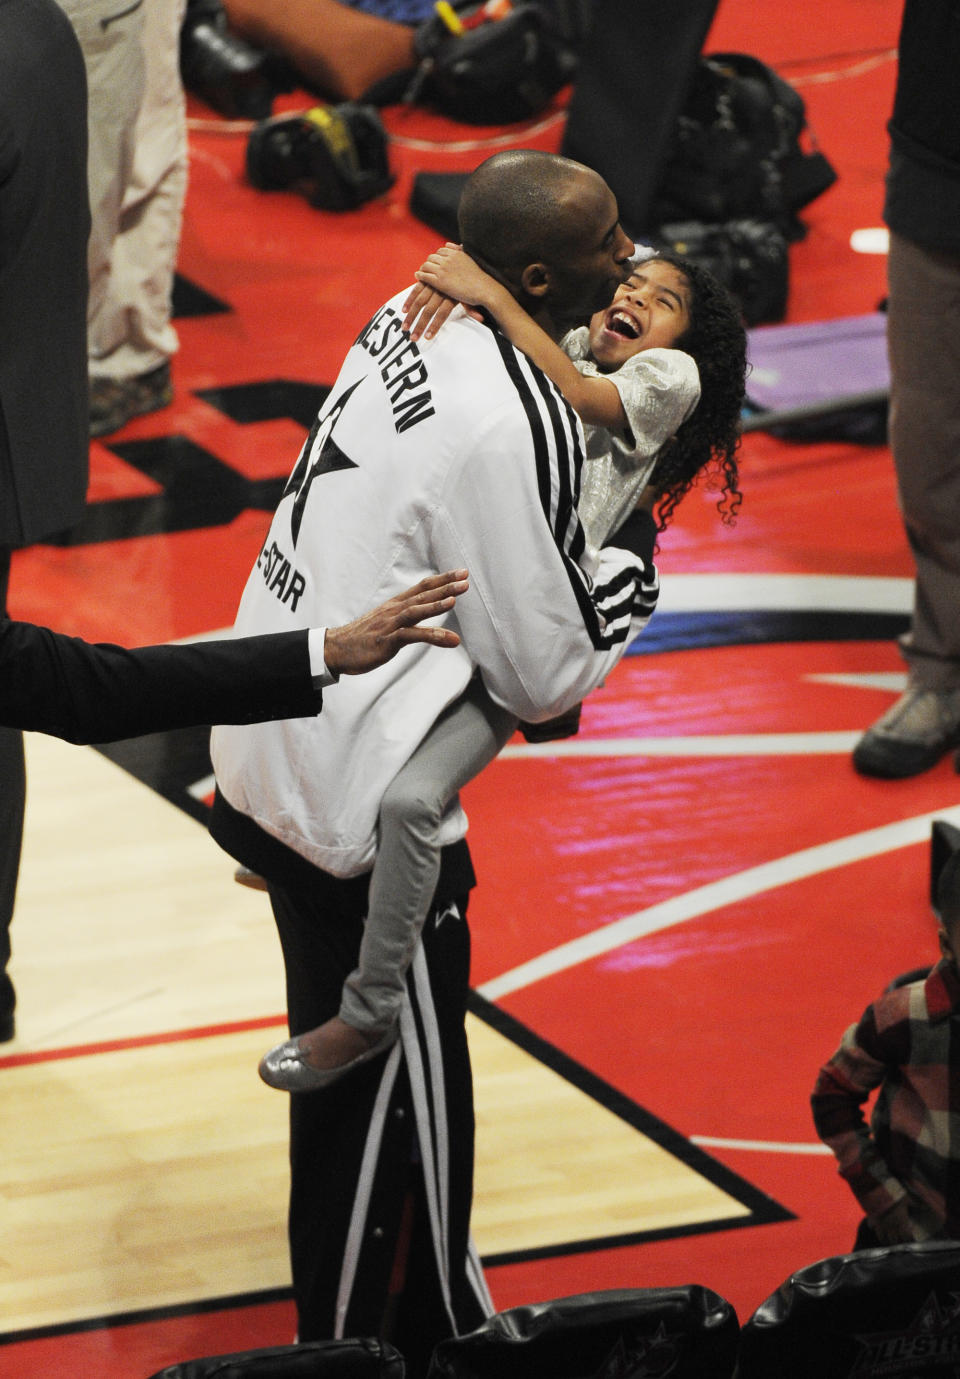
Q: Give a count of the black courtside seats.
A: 3